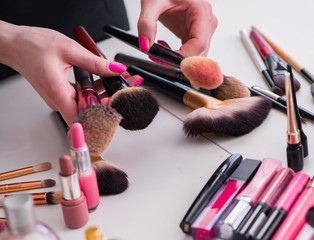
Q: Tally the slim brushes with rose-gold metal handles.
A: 3